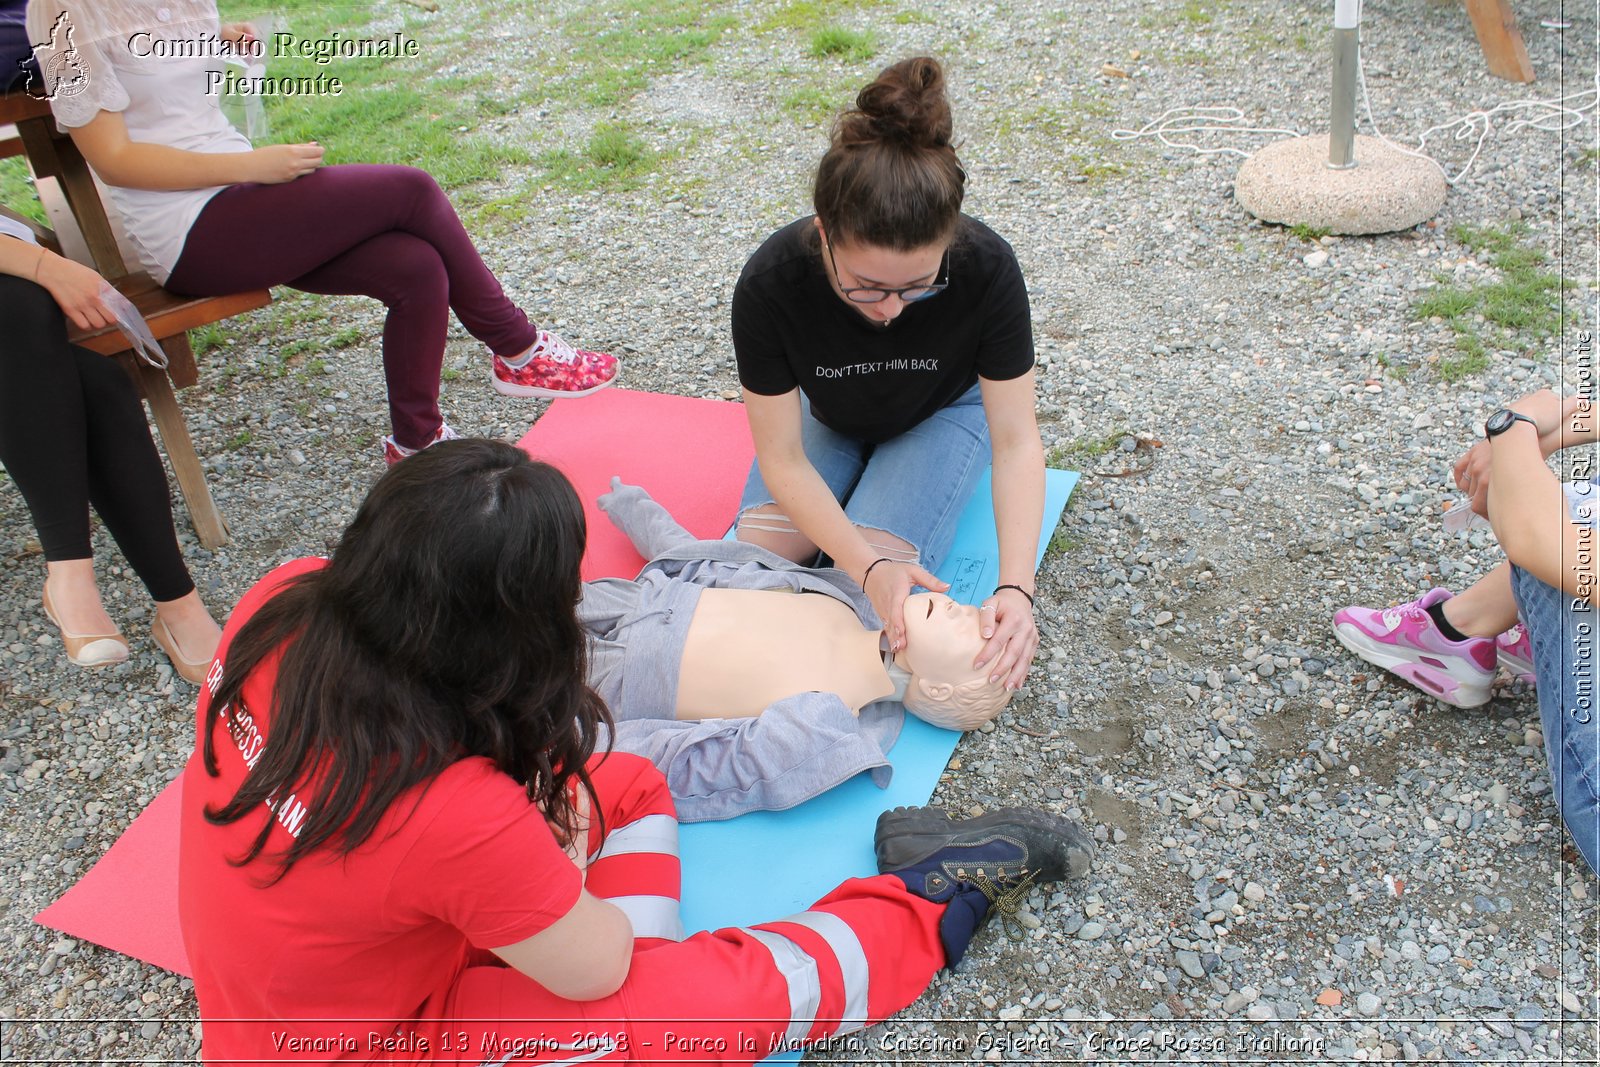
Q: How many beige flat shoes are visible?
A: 2